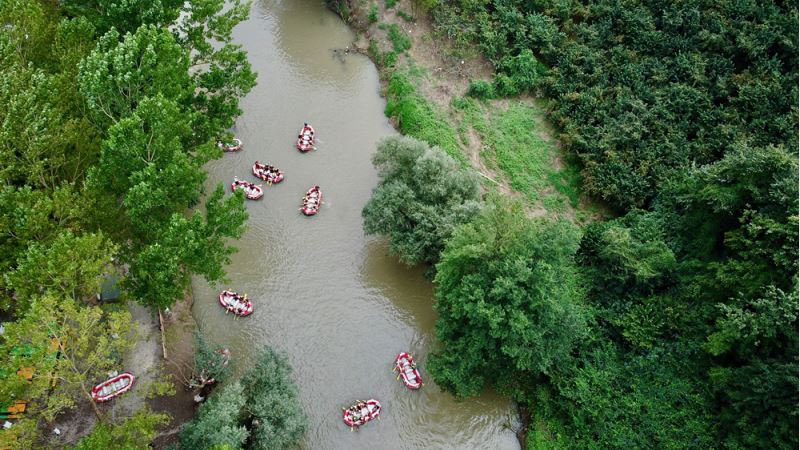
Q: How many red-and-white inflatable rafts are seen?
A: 9